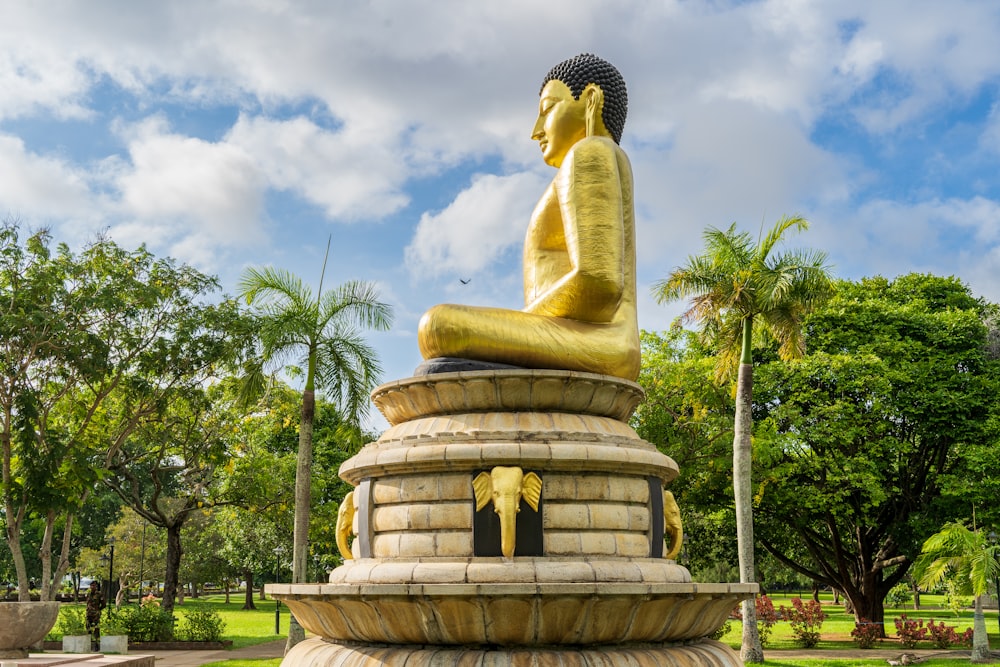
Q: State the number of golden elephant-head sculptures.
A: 3